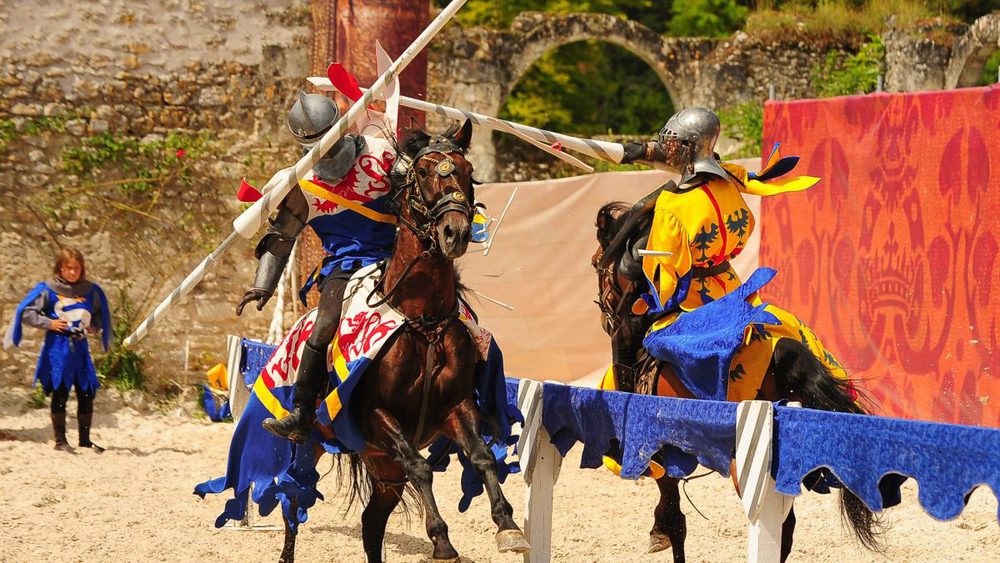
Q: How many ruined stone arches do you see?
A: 2